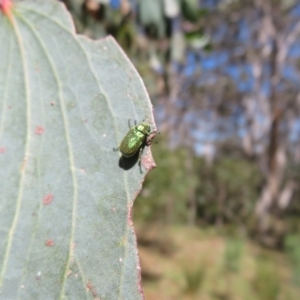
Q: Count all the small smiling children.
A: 0